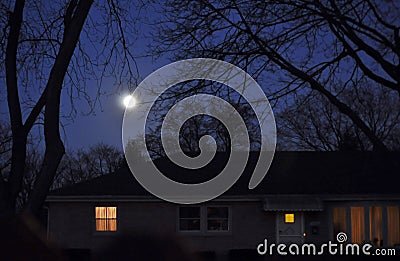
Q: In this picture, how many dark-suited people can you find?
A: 0